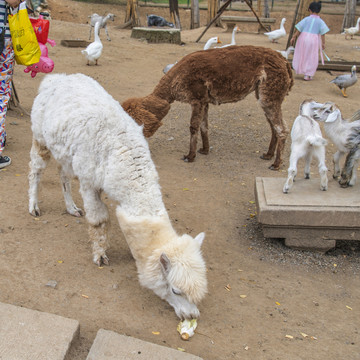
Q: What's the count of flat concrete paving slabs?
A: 2